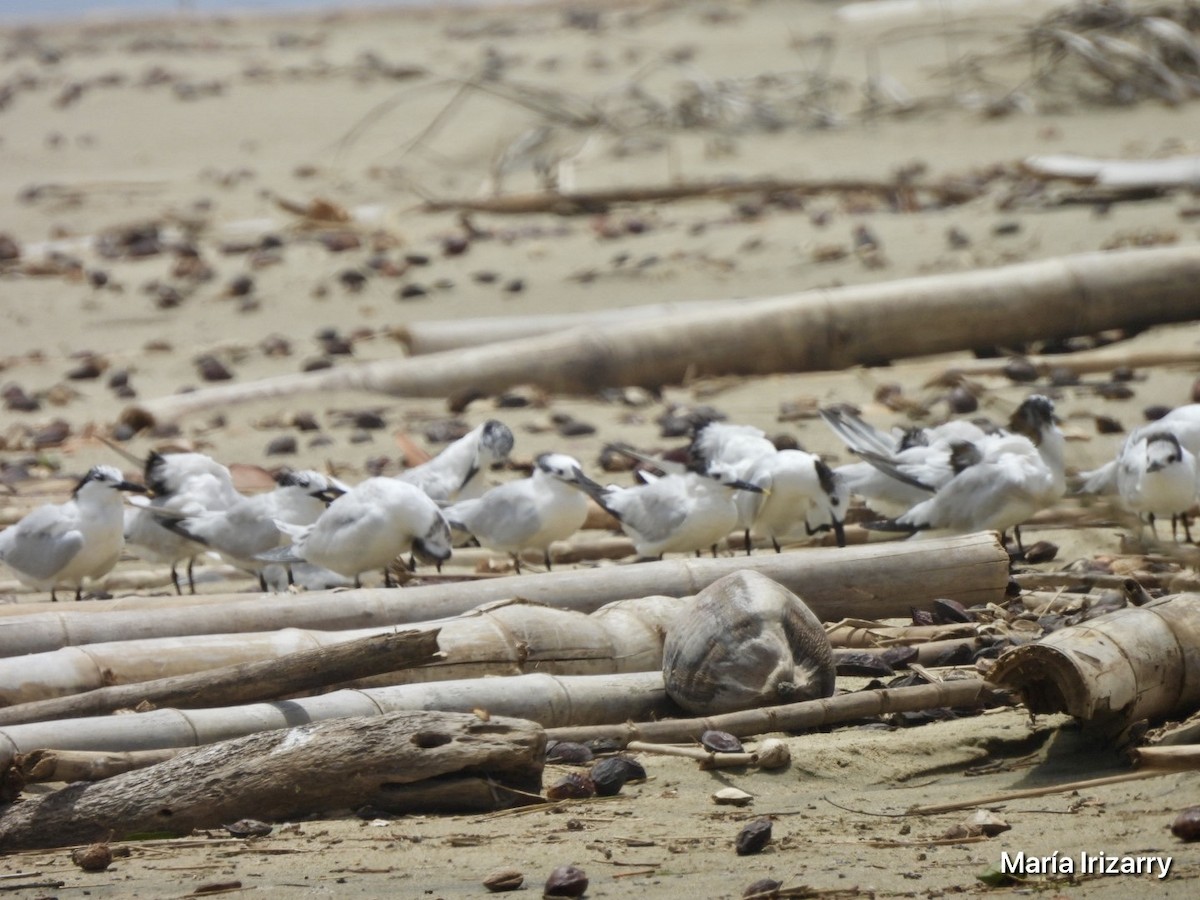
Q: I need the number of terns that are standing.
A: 14